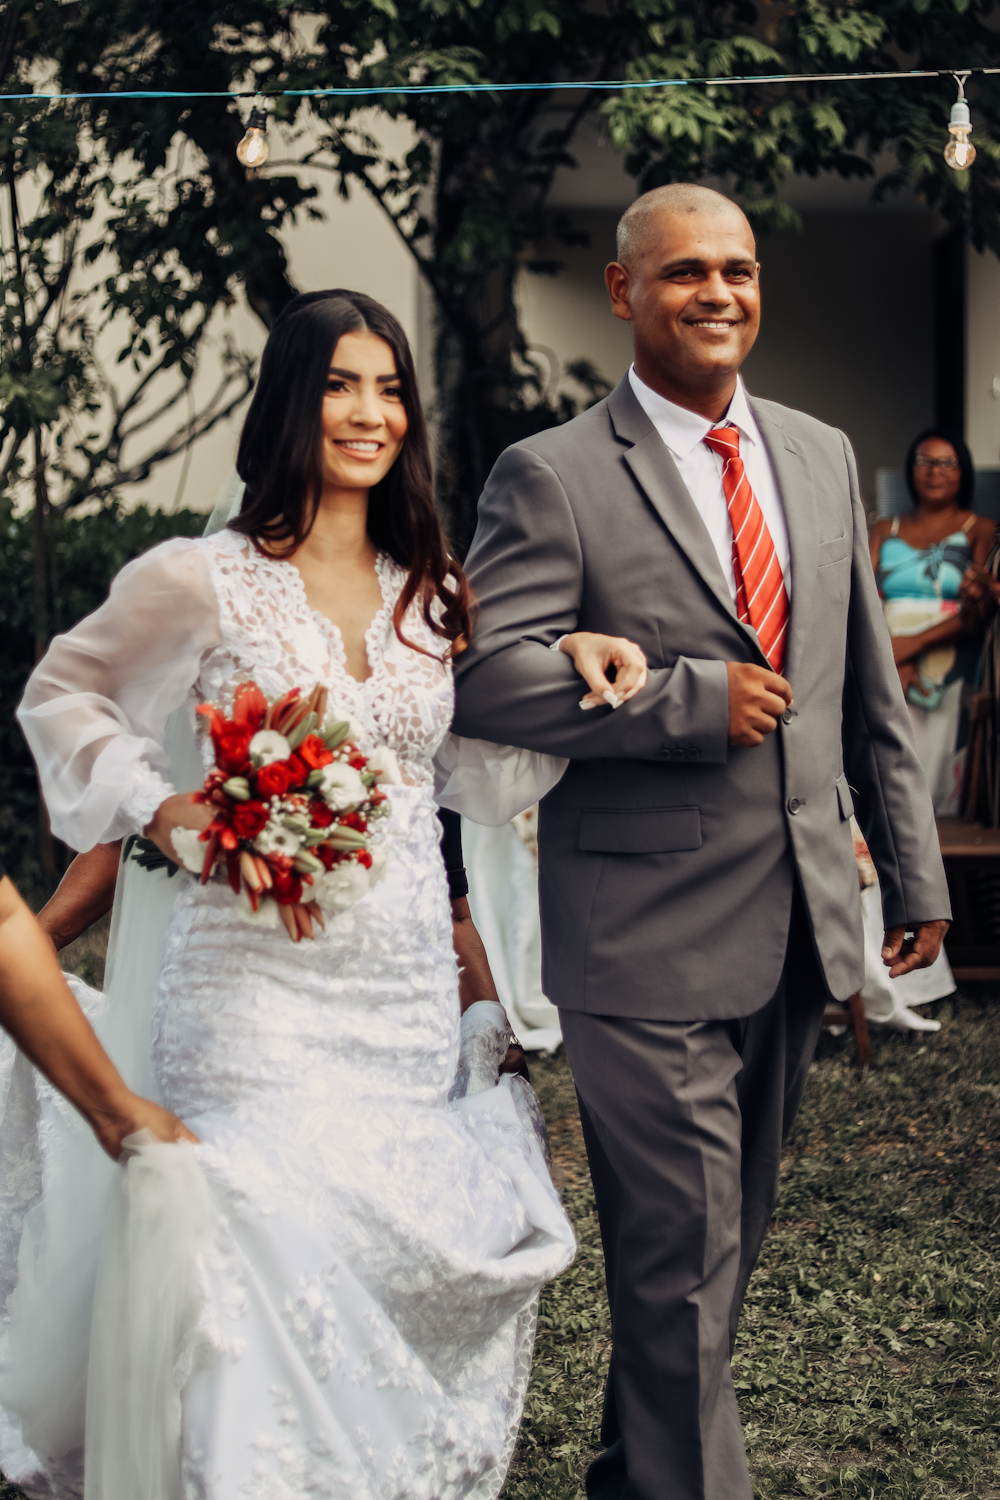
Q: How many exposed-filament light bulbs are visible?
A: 2